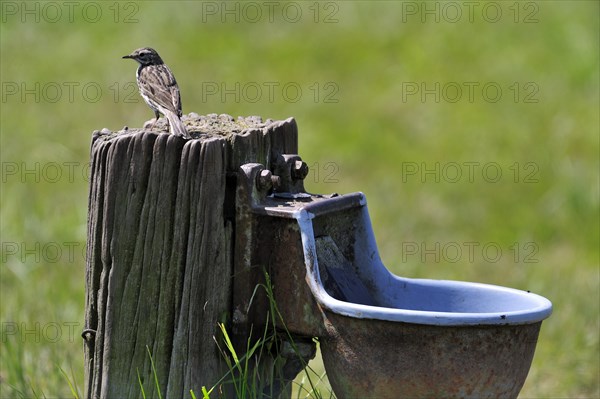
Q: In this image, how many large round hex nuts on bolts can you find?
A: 2